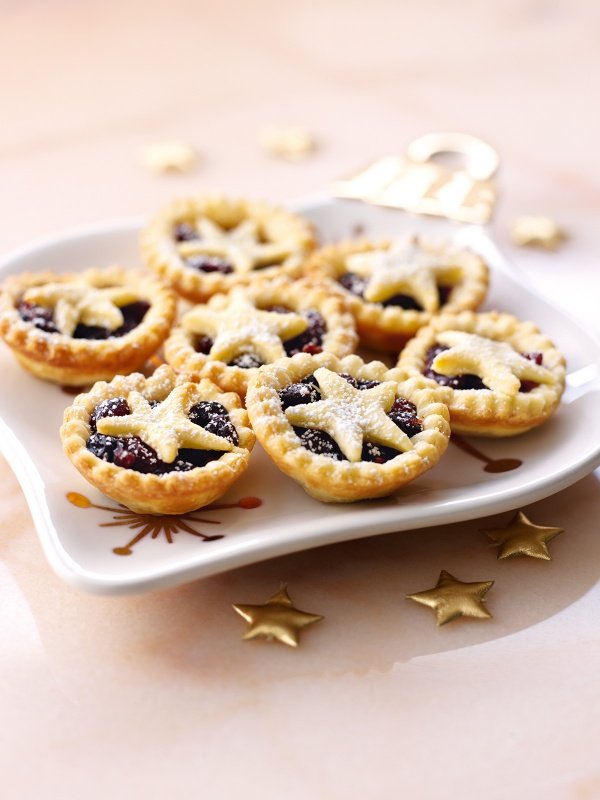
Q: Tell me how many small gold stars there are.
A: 6